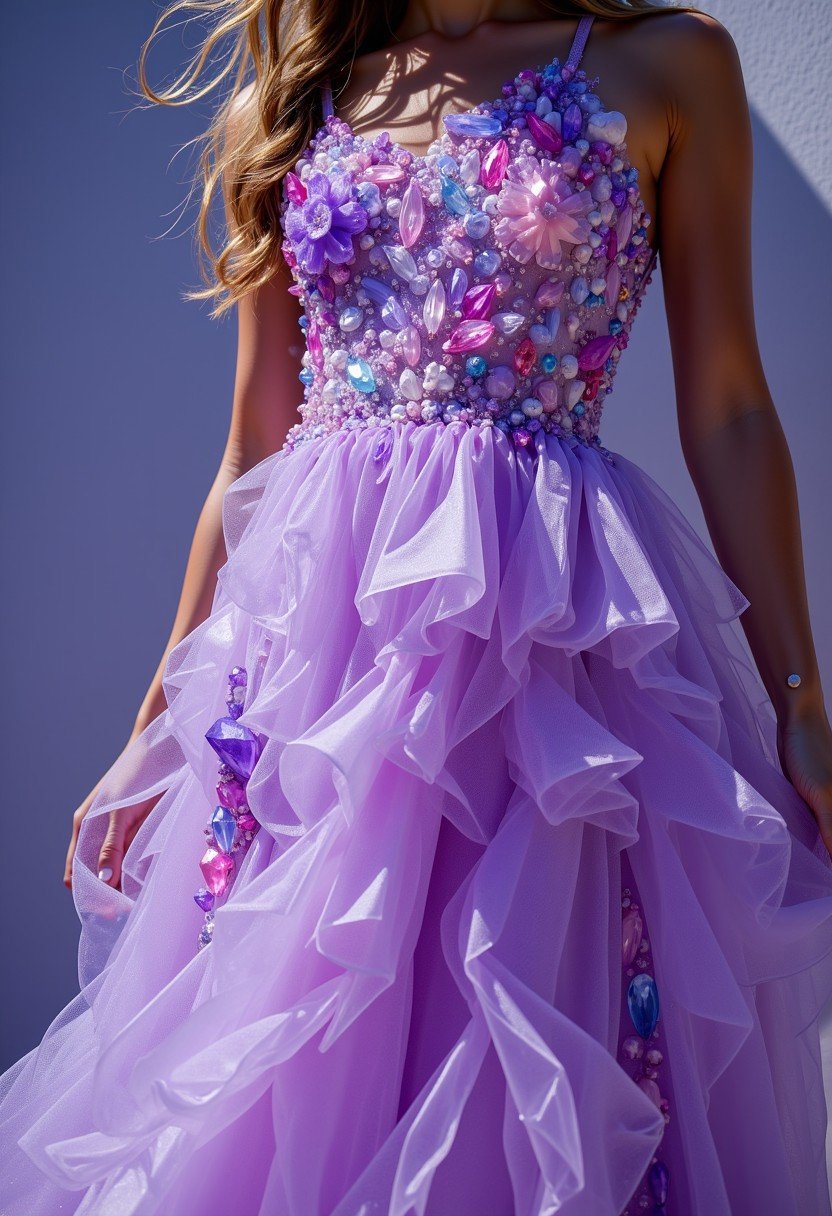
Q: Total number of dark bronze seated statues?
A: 0